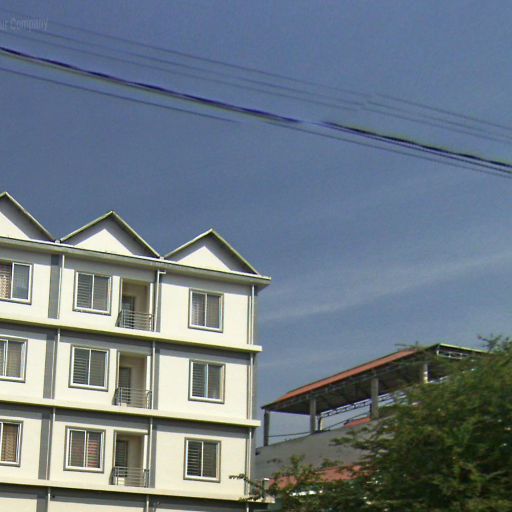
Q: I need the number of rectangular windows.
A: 9